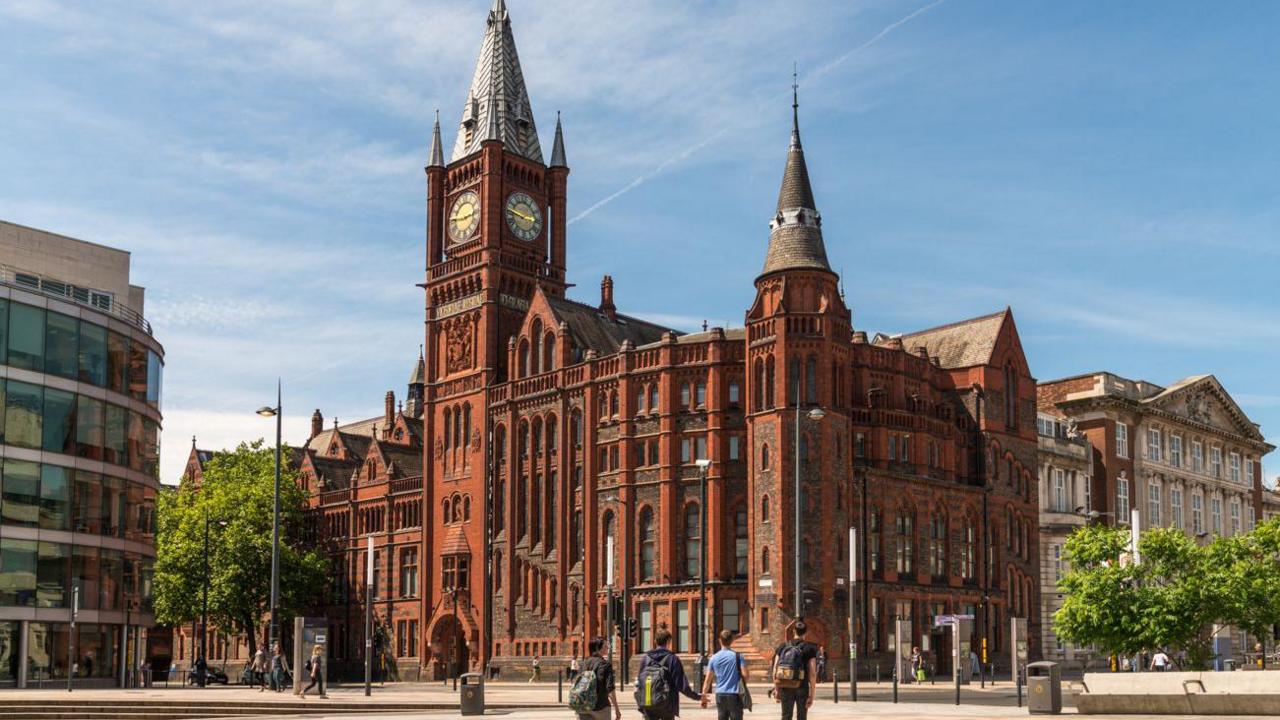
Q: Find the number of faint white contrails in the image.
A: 1